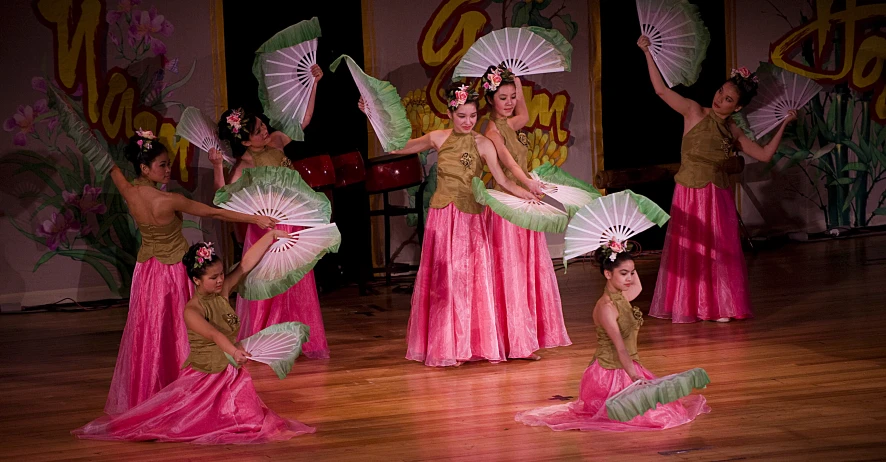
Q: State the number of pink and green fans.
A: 14